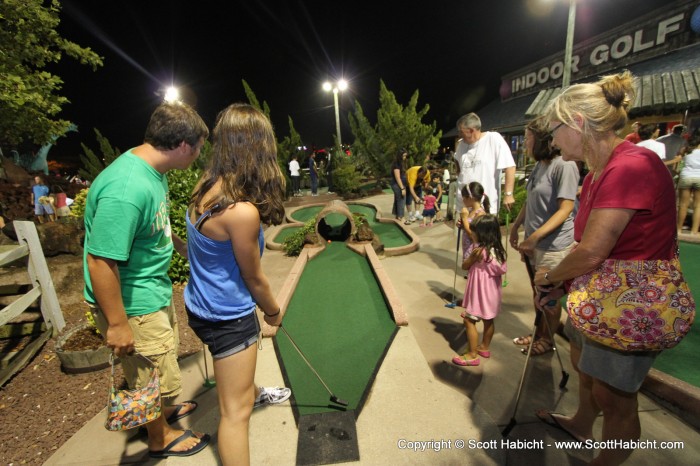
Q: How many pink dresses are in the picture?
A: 1